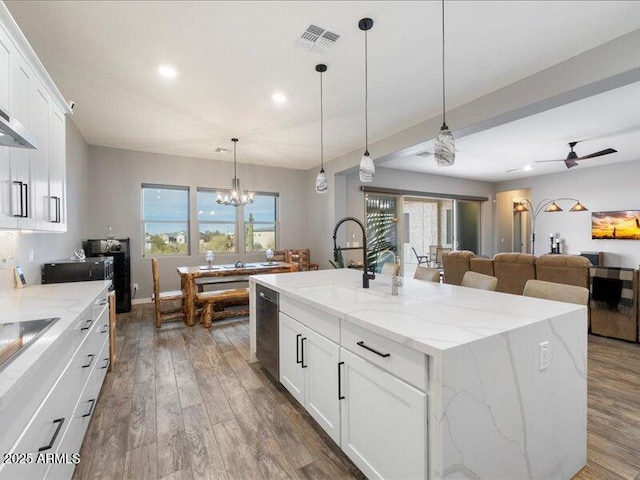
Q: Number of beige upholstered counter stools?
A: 4